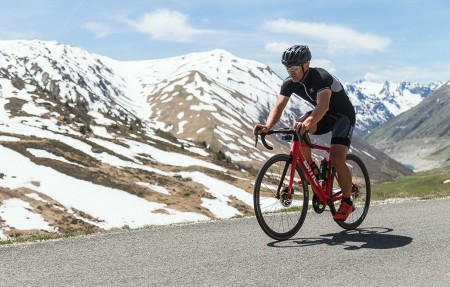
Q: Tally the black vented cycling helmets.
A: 1